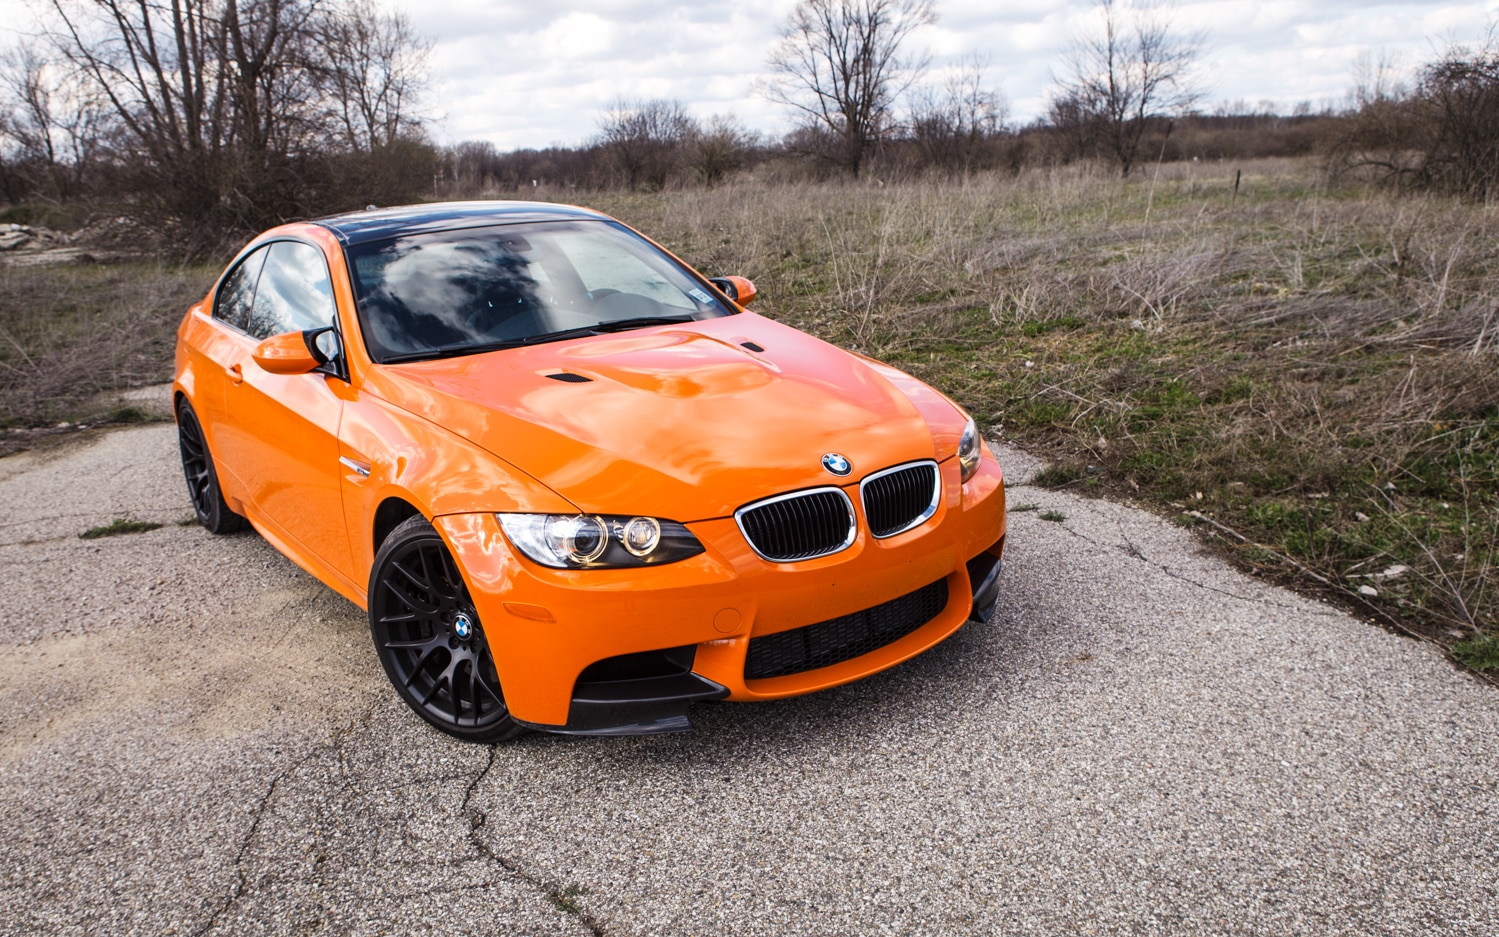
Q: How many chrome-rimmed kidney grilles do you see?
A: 2